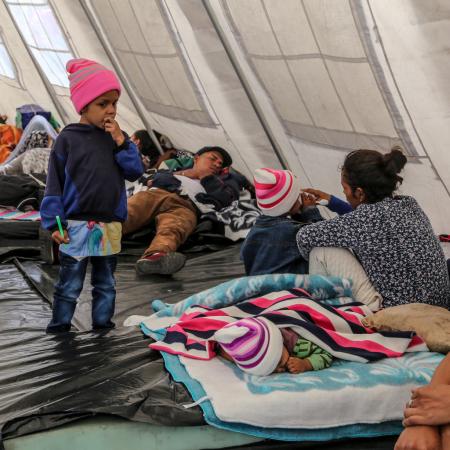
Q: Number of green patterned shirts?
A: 1